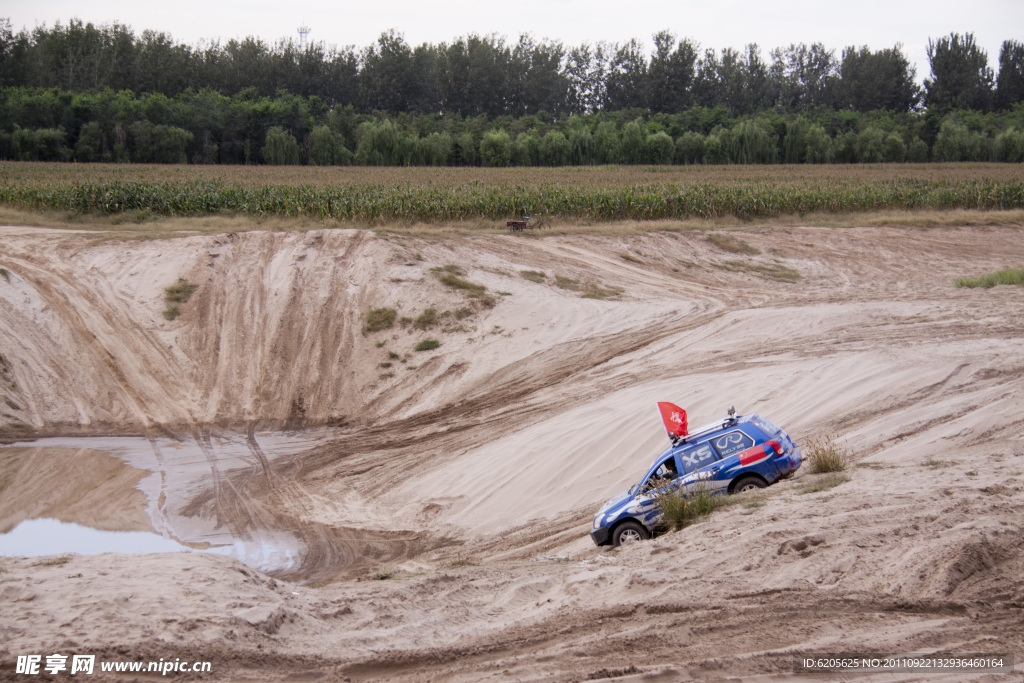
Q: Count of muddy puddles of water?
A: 1